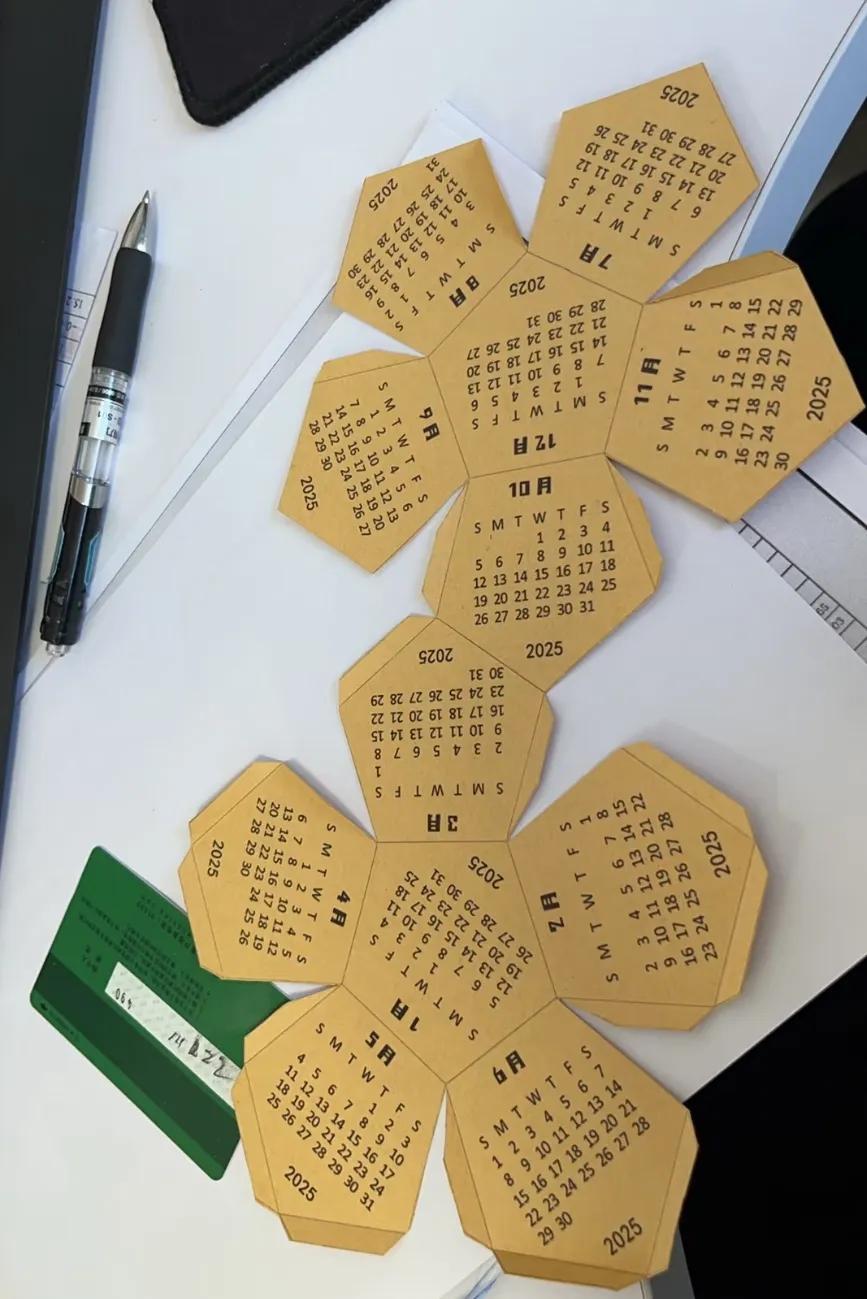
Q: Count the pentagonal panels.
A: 12